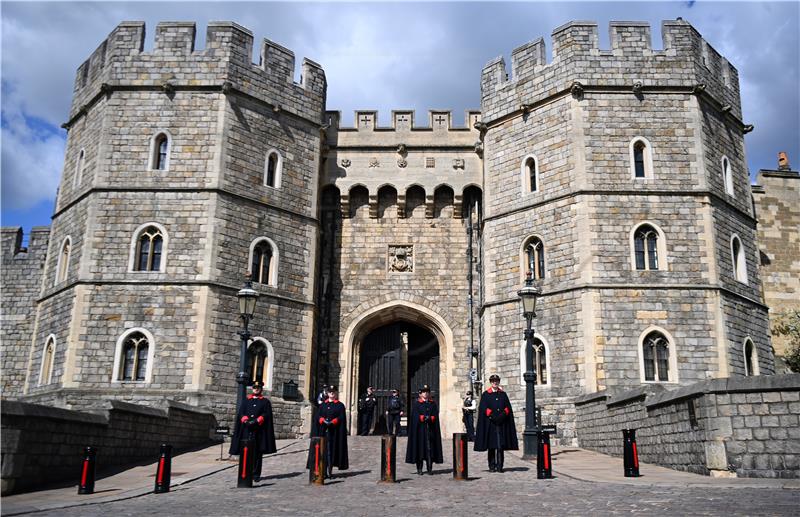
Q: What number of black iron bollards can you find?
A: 8